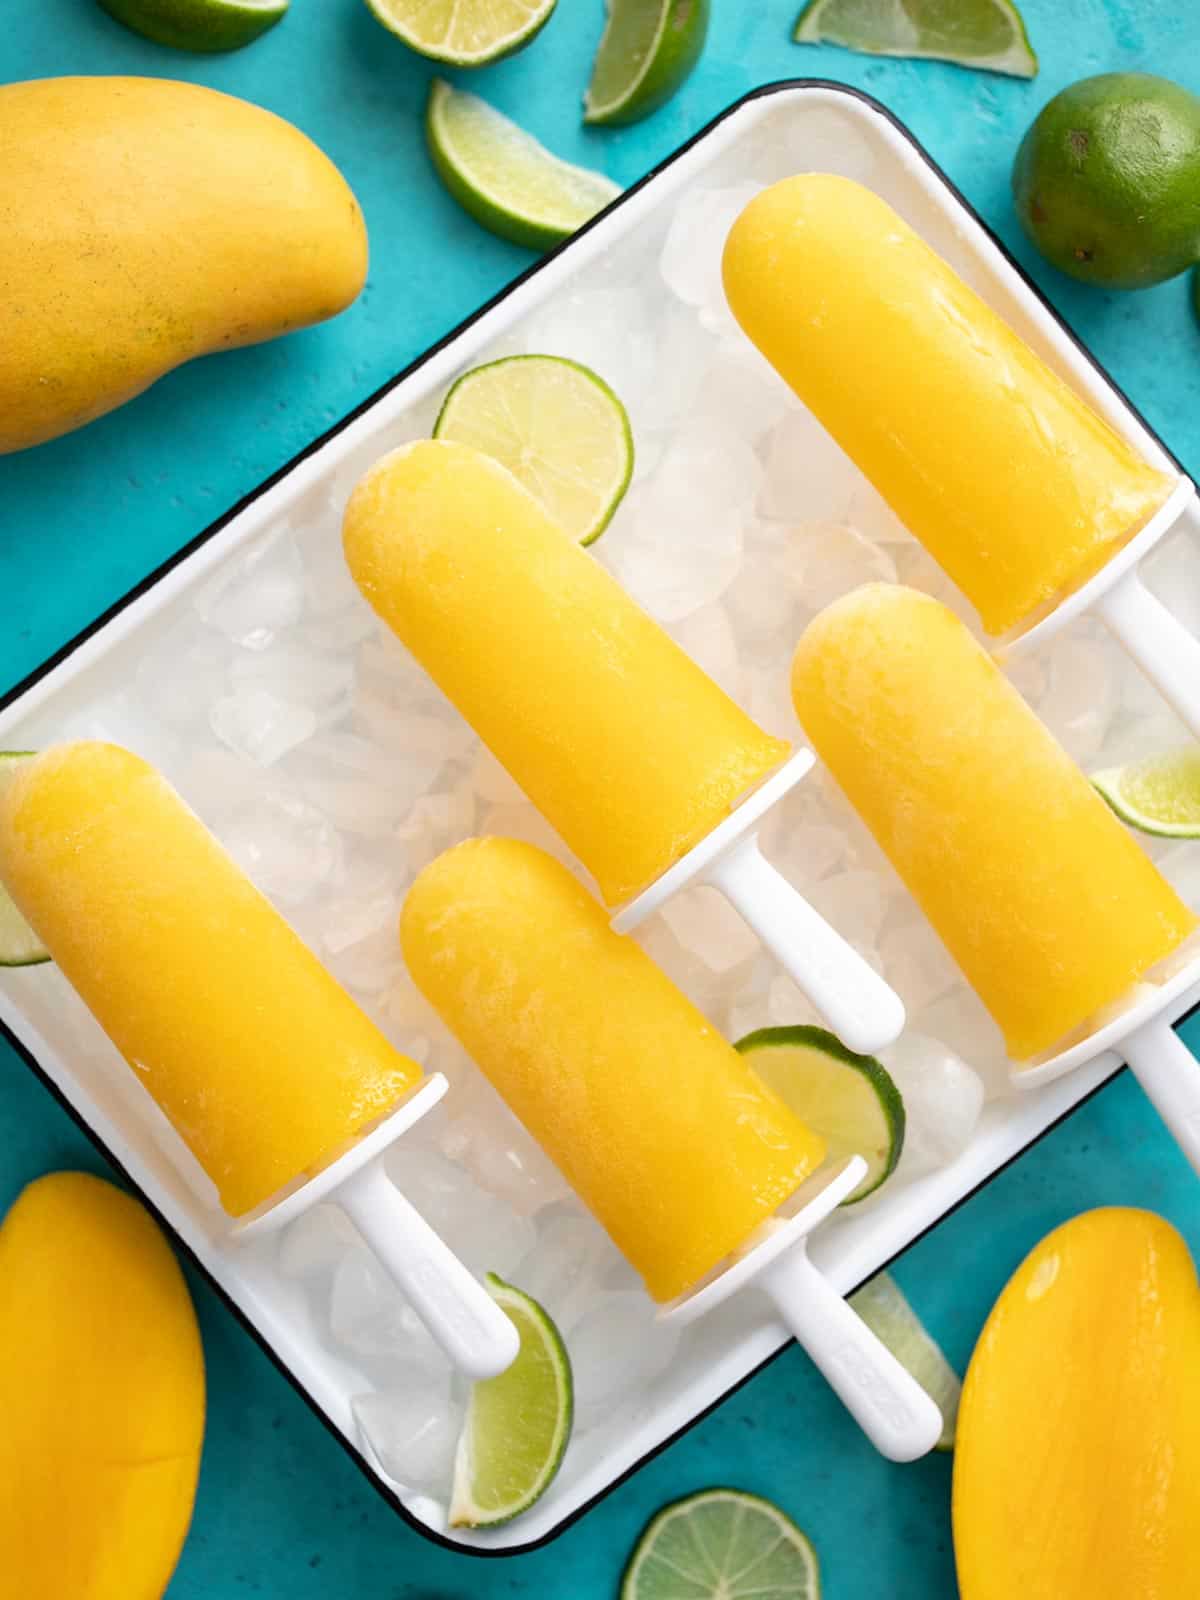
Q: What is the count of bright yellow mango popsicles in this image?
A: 5